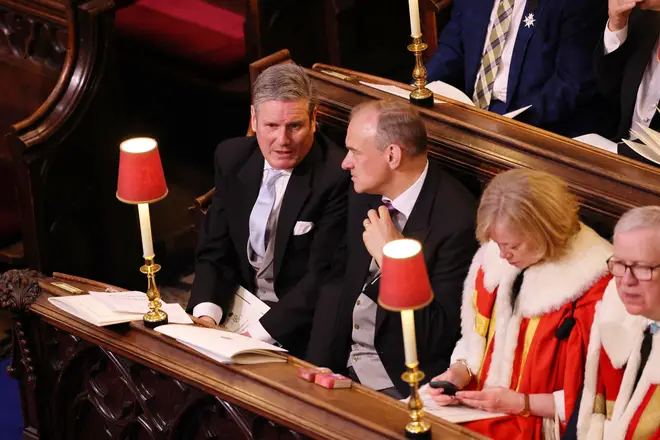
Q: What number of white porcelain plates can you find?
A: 0